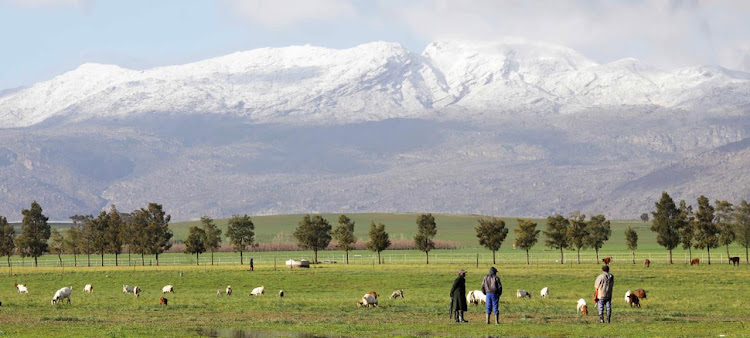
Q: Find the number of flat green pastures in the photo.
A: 1